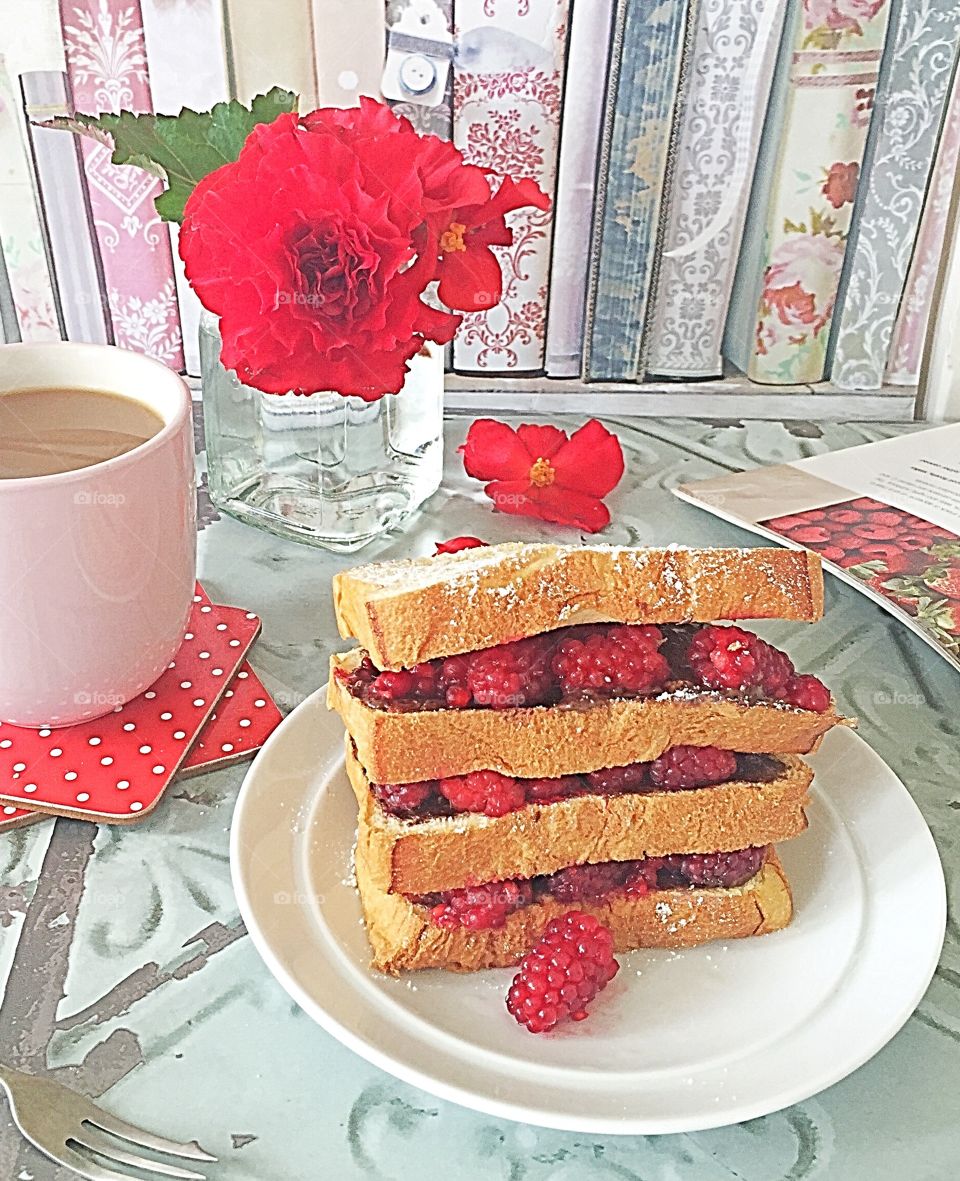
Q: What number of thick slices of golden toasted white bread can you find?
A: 4